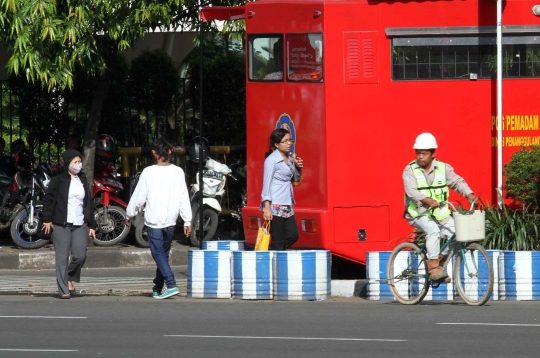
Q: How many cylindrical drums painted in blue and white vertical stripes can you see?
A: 8